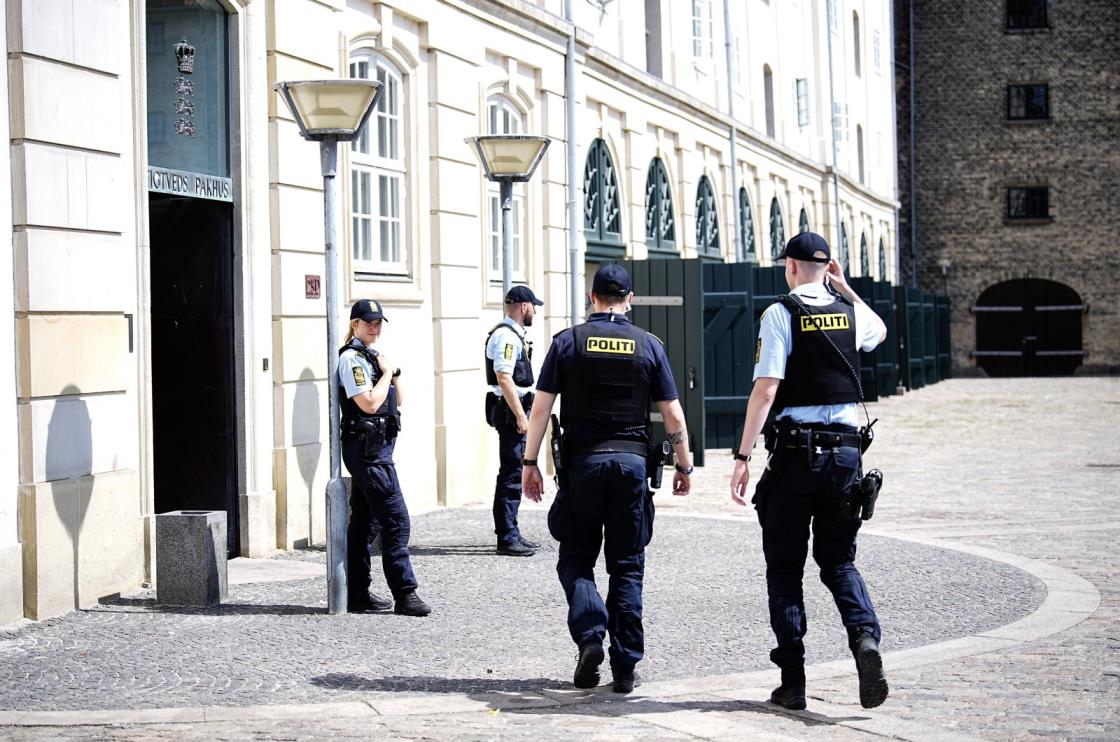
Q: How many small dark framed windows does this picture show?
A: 3